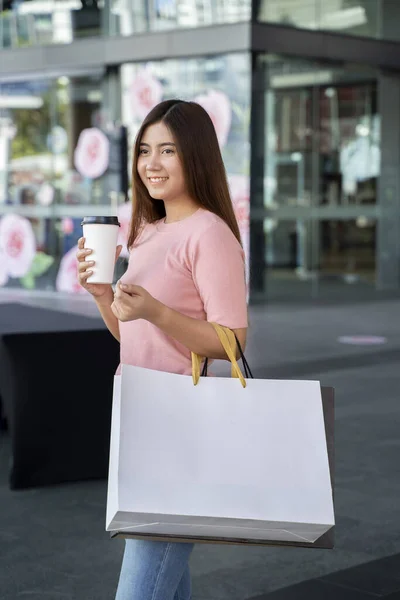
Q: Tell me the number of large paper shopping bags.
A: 2